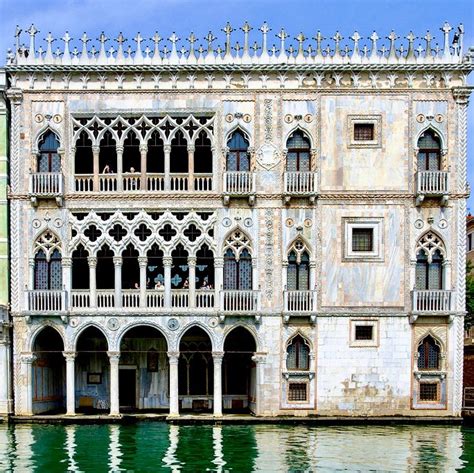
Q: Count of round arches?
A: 1